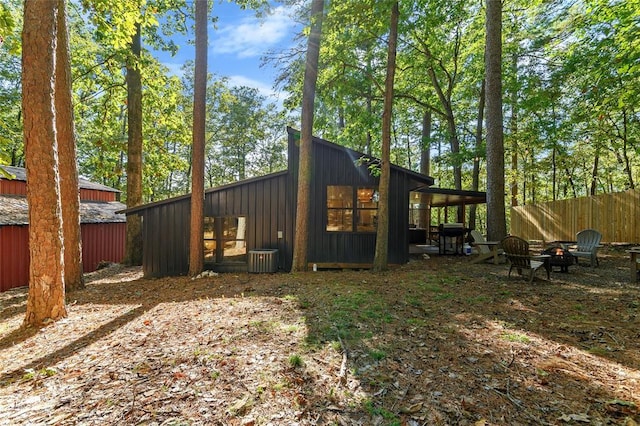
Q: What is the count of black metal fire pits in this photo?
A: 1